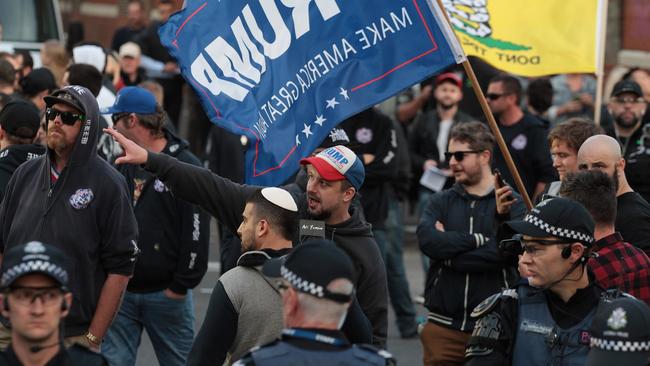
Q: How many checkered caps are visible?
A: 4